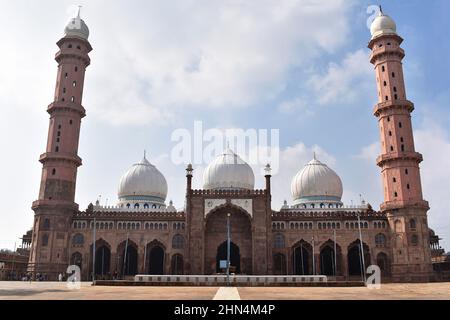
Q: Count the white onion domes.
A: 5